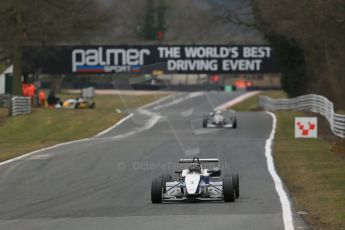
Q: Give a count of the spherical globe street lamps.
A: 0